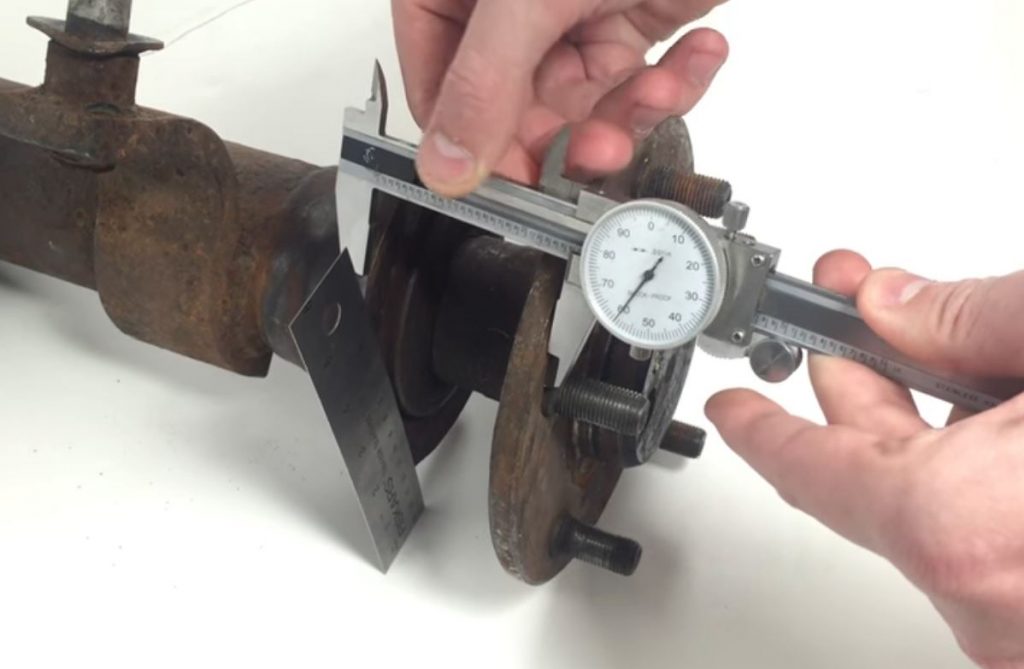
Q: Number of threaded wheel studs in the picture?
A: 4